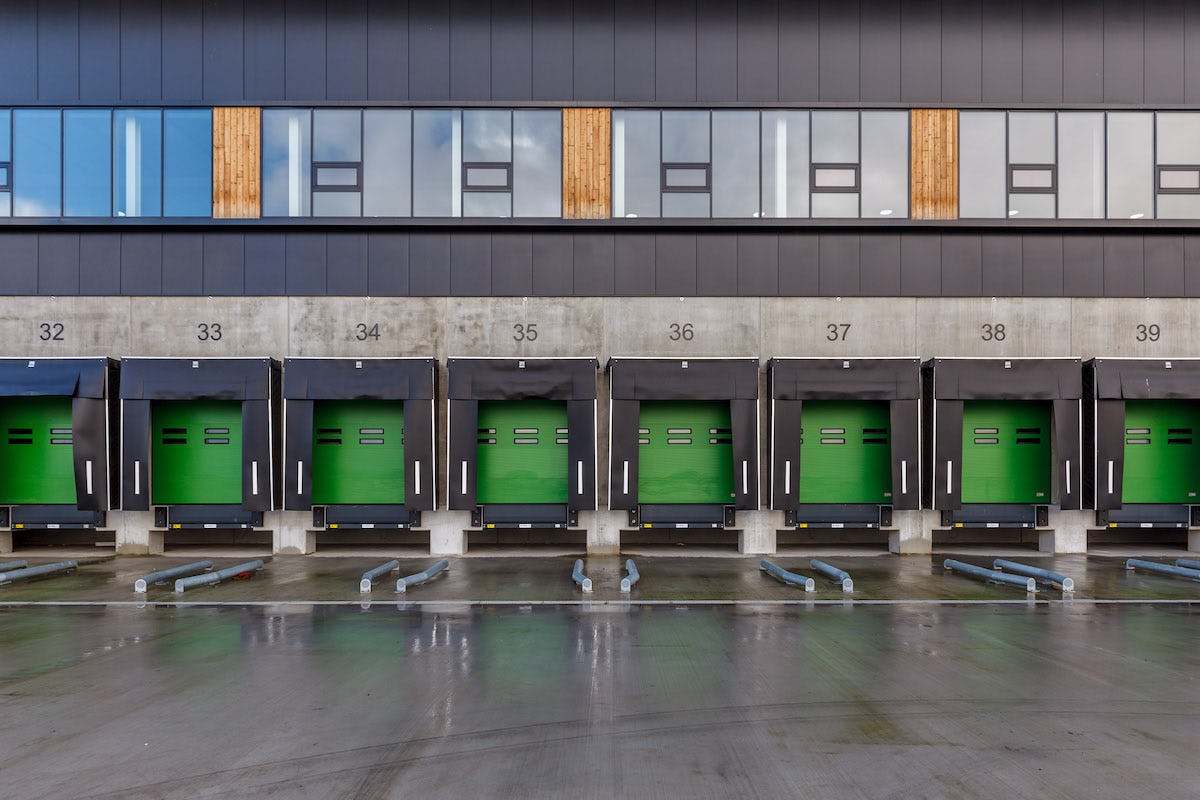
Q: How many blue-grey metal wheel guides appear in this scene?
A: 14